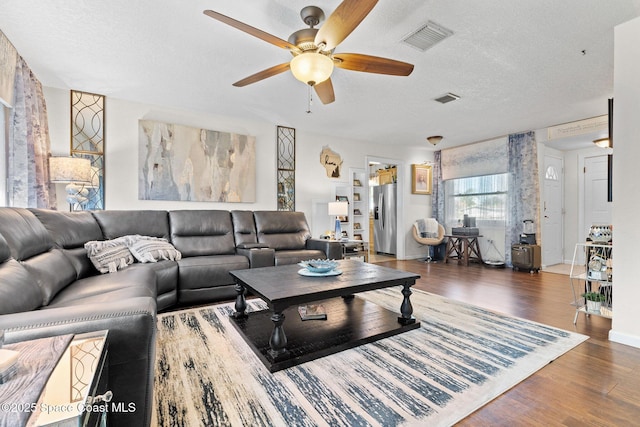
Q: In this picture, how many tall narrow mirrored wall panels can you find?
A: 2